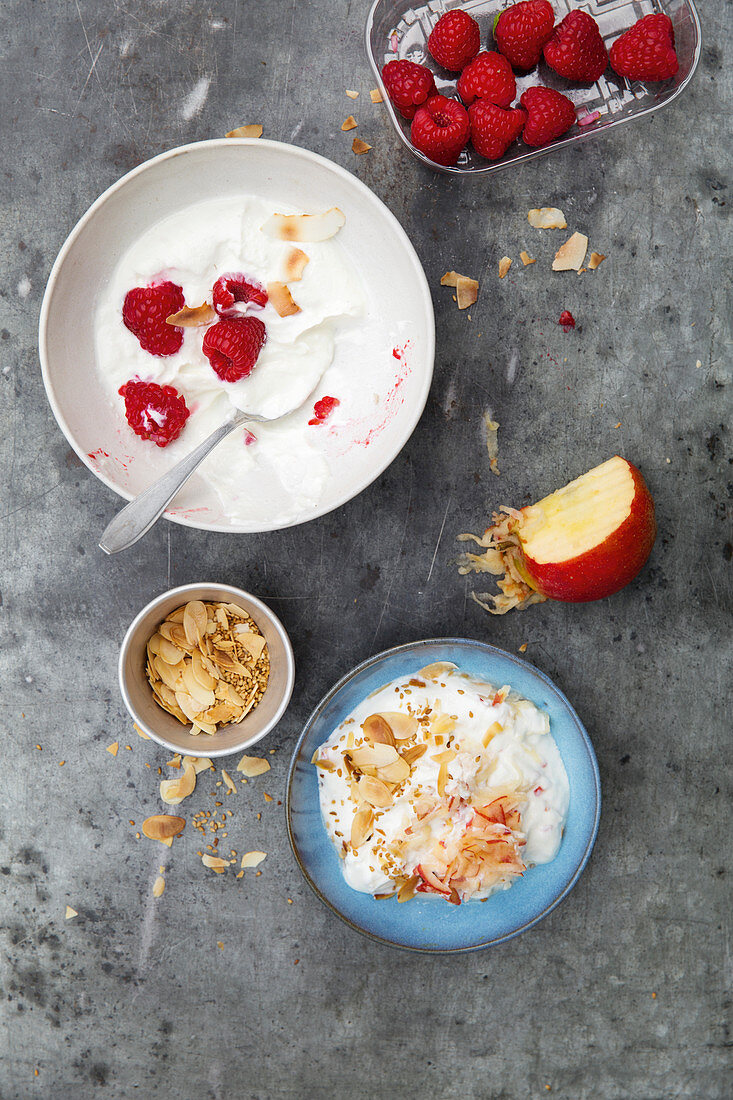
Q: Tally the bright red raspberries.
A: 13